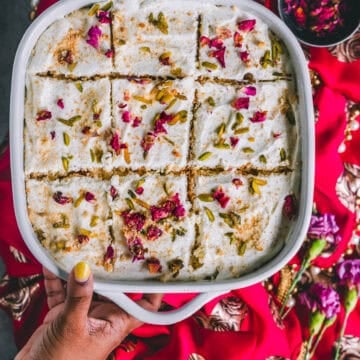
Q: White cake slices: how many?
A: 9